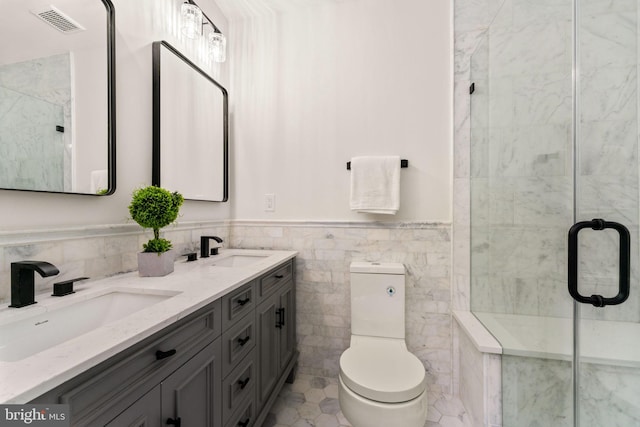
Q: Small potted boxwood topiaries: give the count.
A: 1